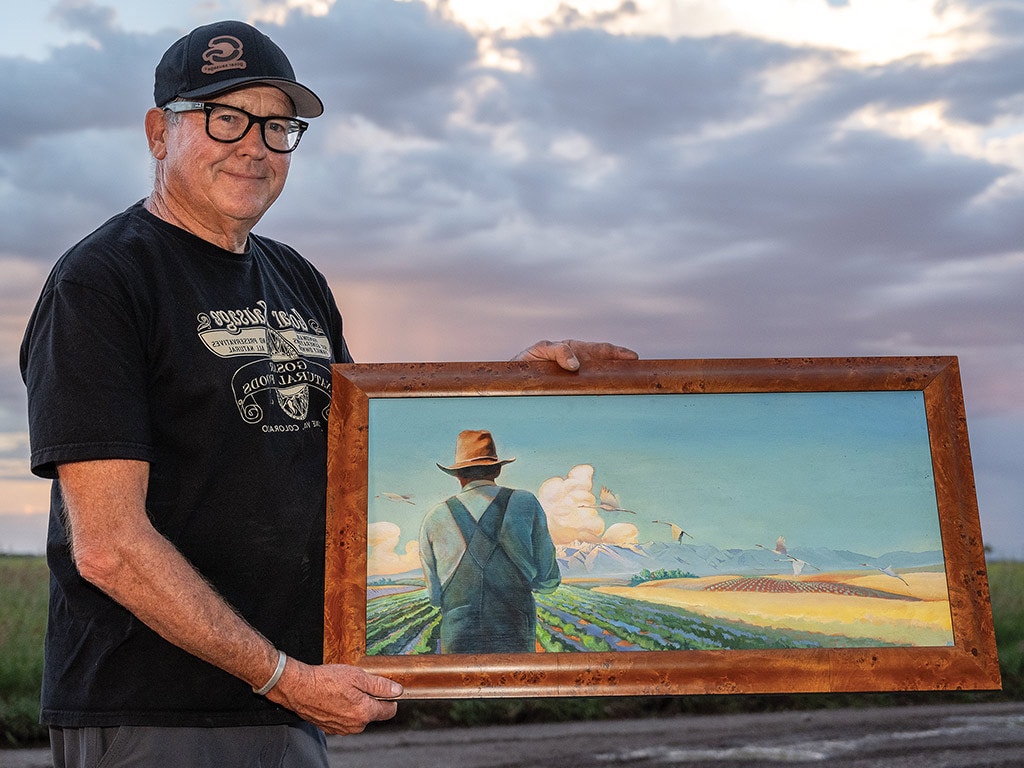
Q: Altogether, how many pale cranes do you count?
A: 6